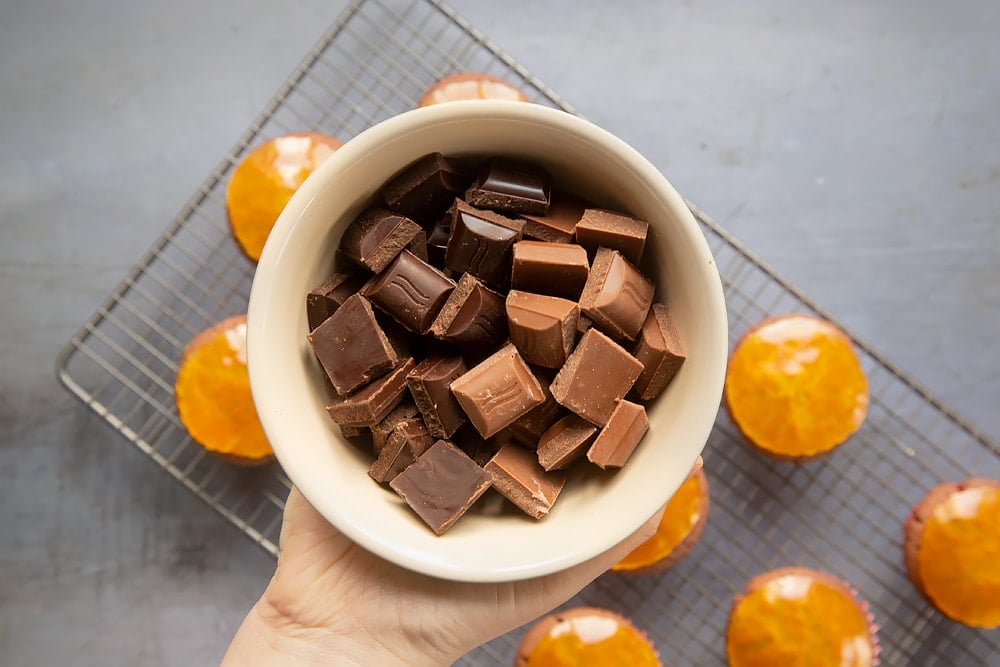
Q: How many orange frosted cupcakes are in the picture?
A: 8